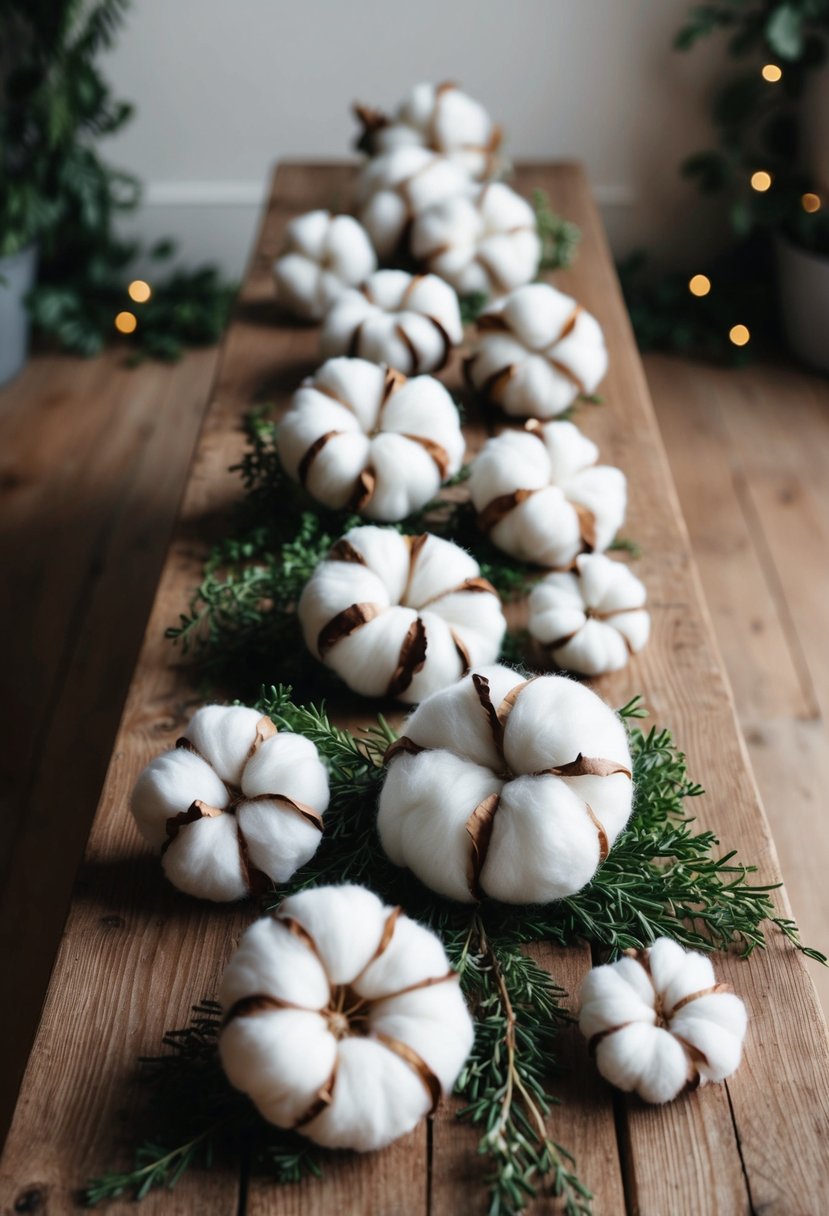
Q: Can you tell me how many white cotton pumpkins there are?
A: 14